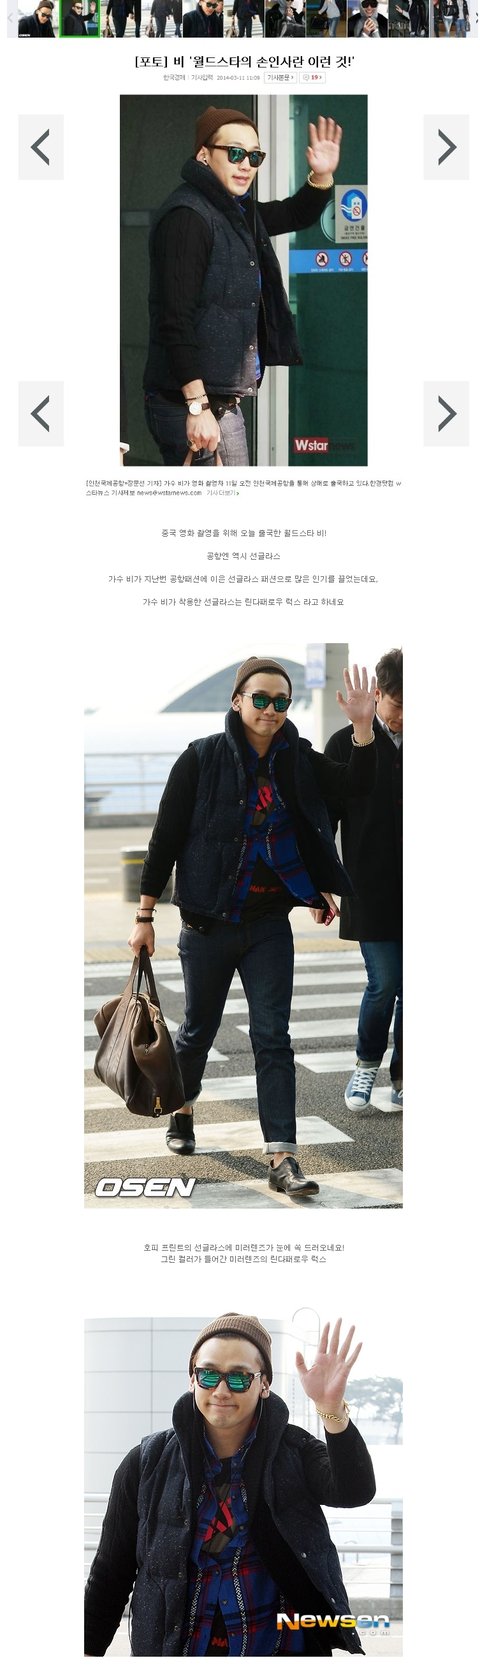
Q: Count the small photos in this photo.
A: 11